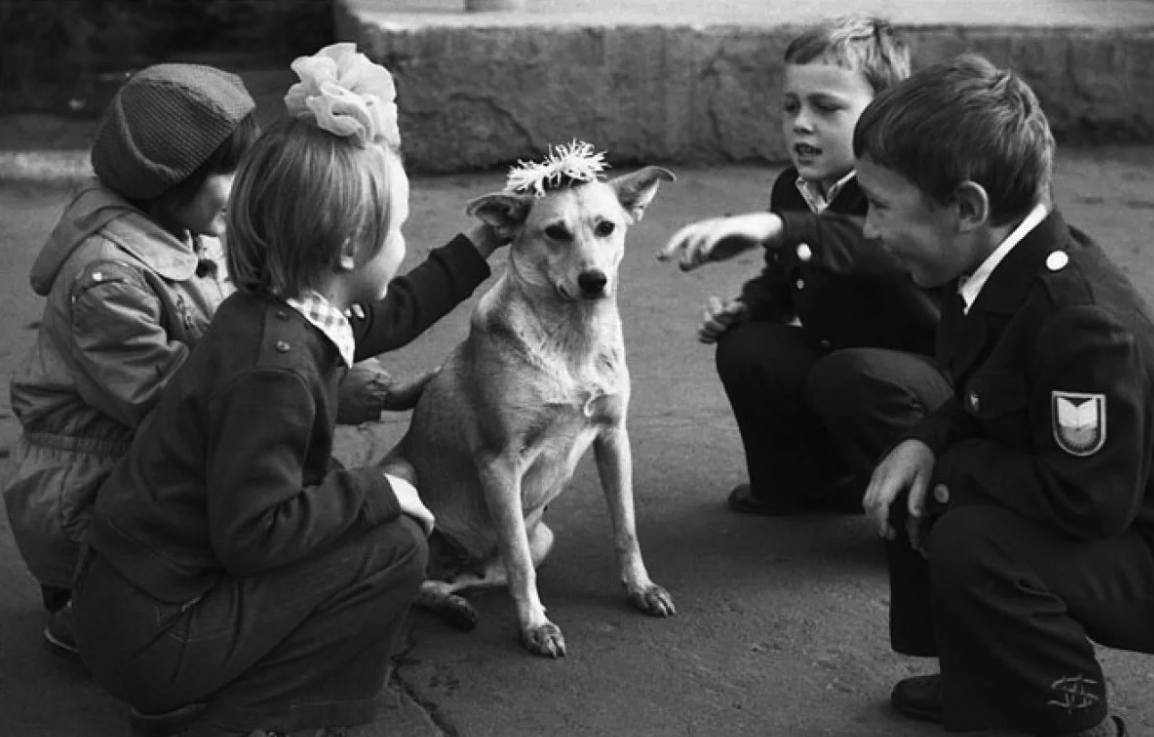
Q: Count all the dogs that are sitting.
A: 1